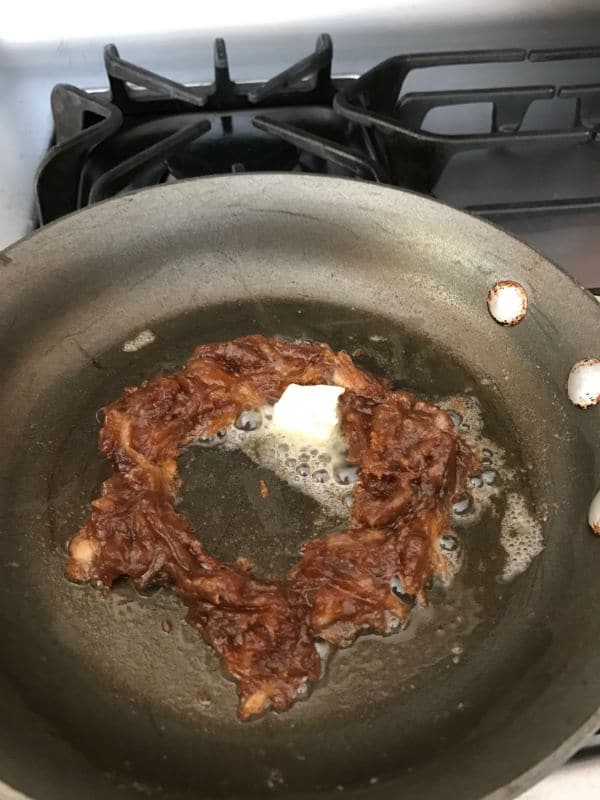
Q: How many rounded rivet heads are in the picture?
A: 3